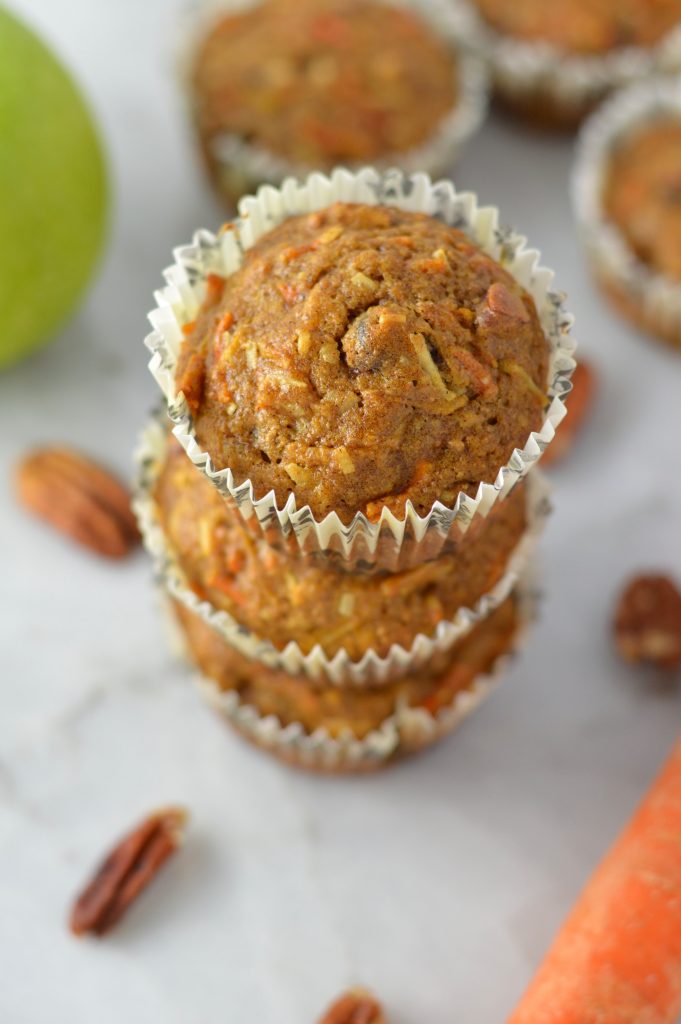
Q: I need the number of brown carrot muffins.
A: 6